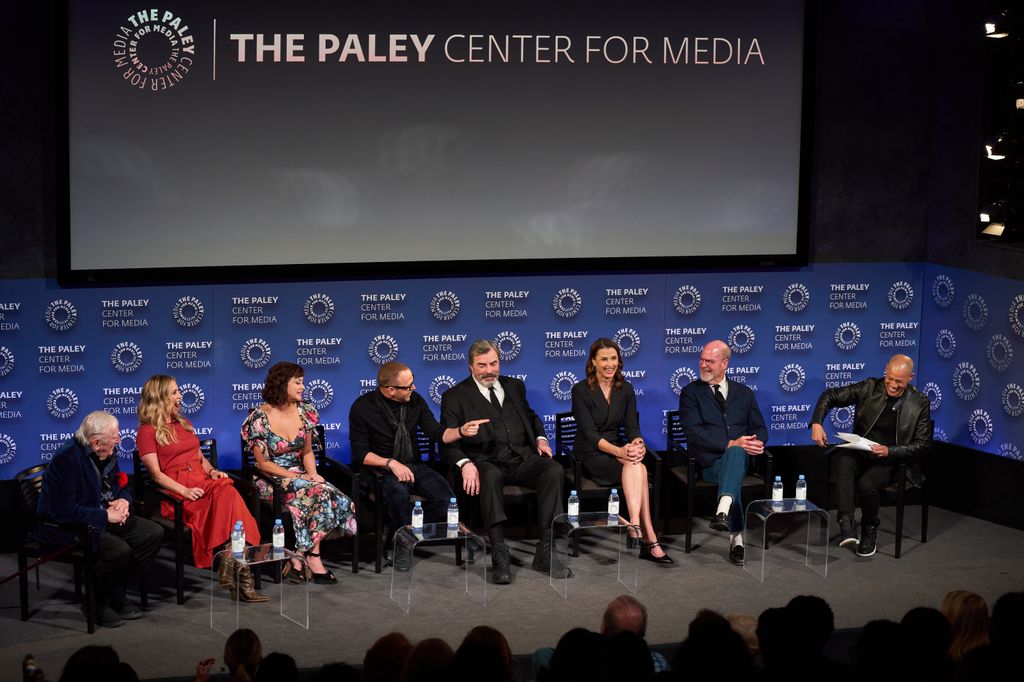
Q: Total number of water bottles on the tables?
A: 9